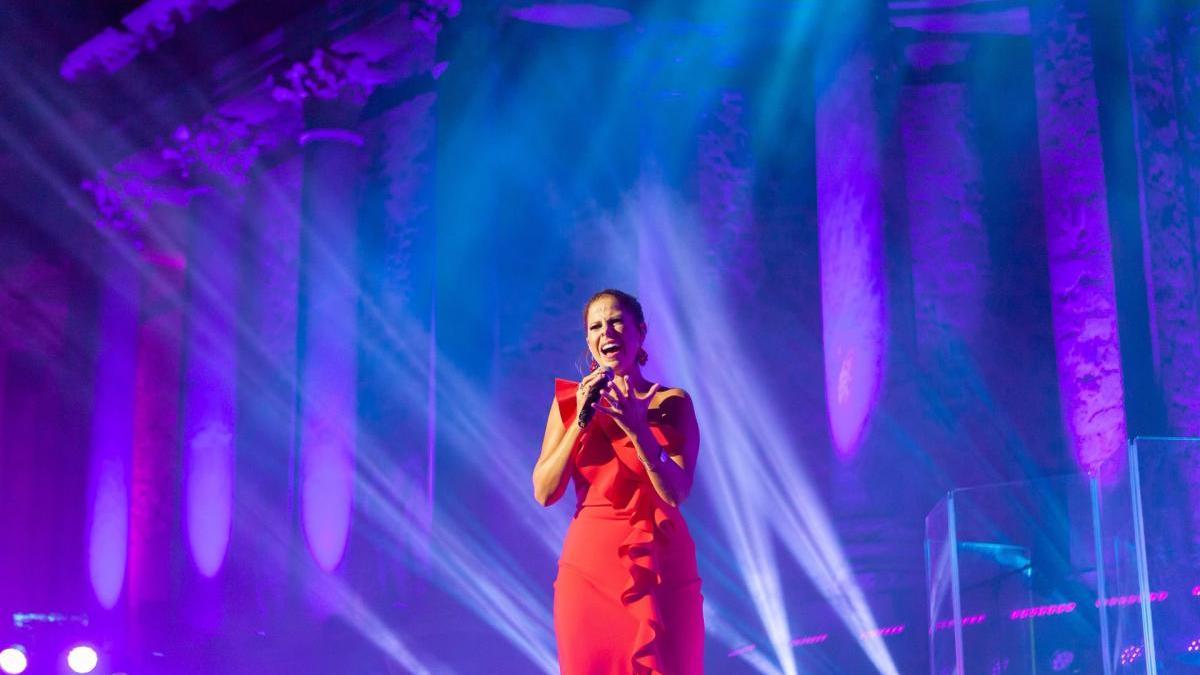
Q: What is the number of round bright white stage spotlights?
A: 2